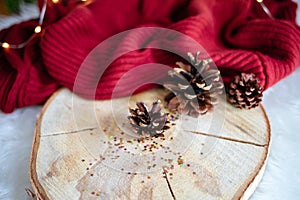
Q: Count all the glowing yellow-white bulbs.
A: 5